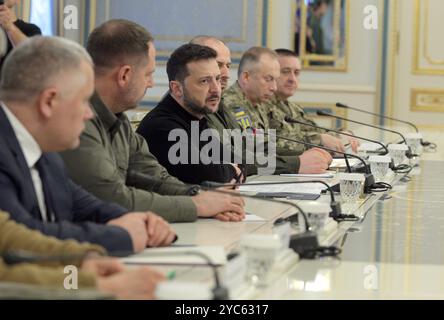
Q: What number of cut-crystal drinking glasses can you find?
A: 6